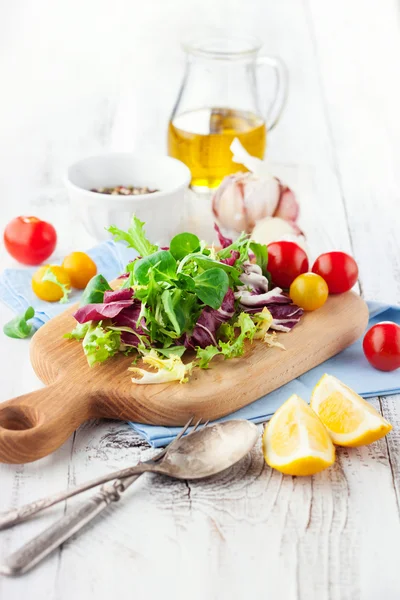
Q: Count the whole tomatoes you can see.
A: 7